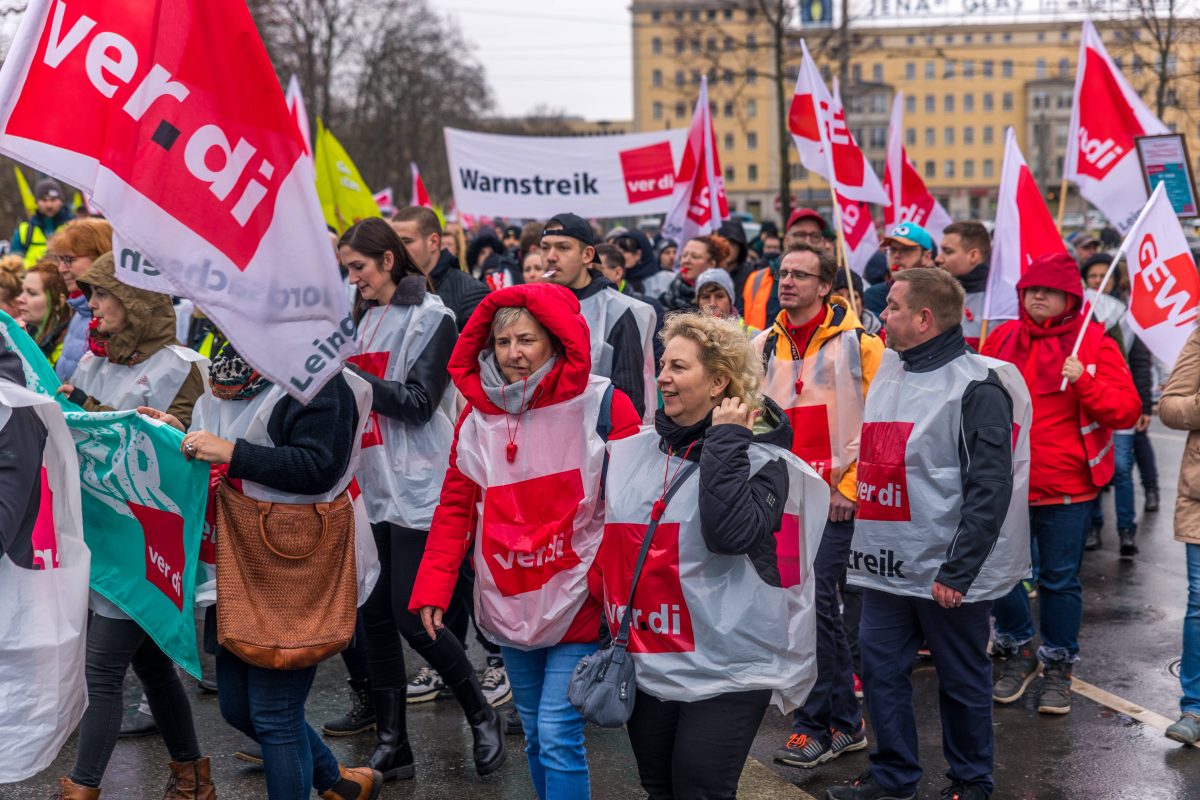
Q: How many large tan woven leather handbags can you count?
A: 1